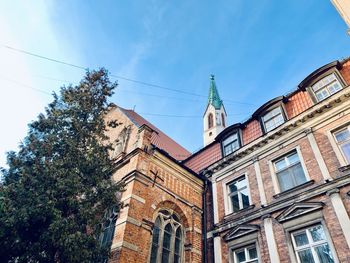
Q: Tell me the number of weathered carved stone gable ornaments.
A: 2